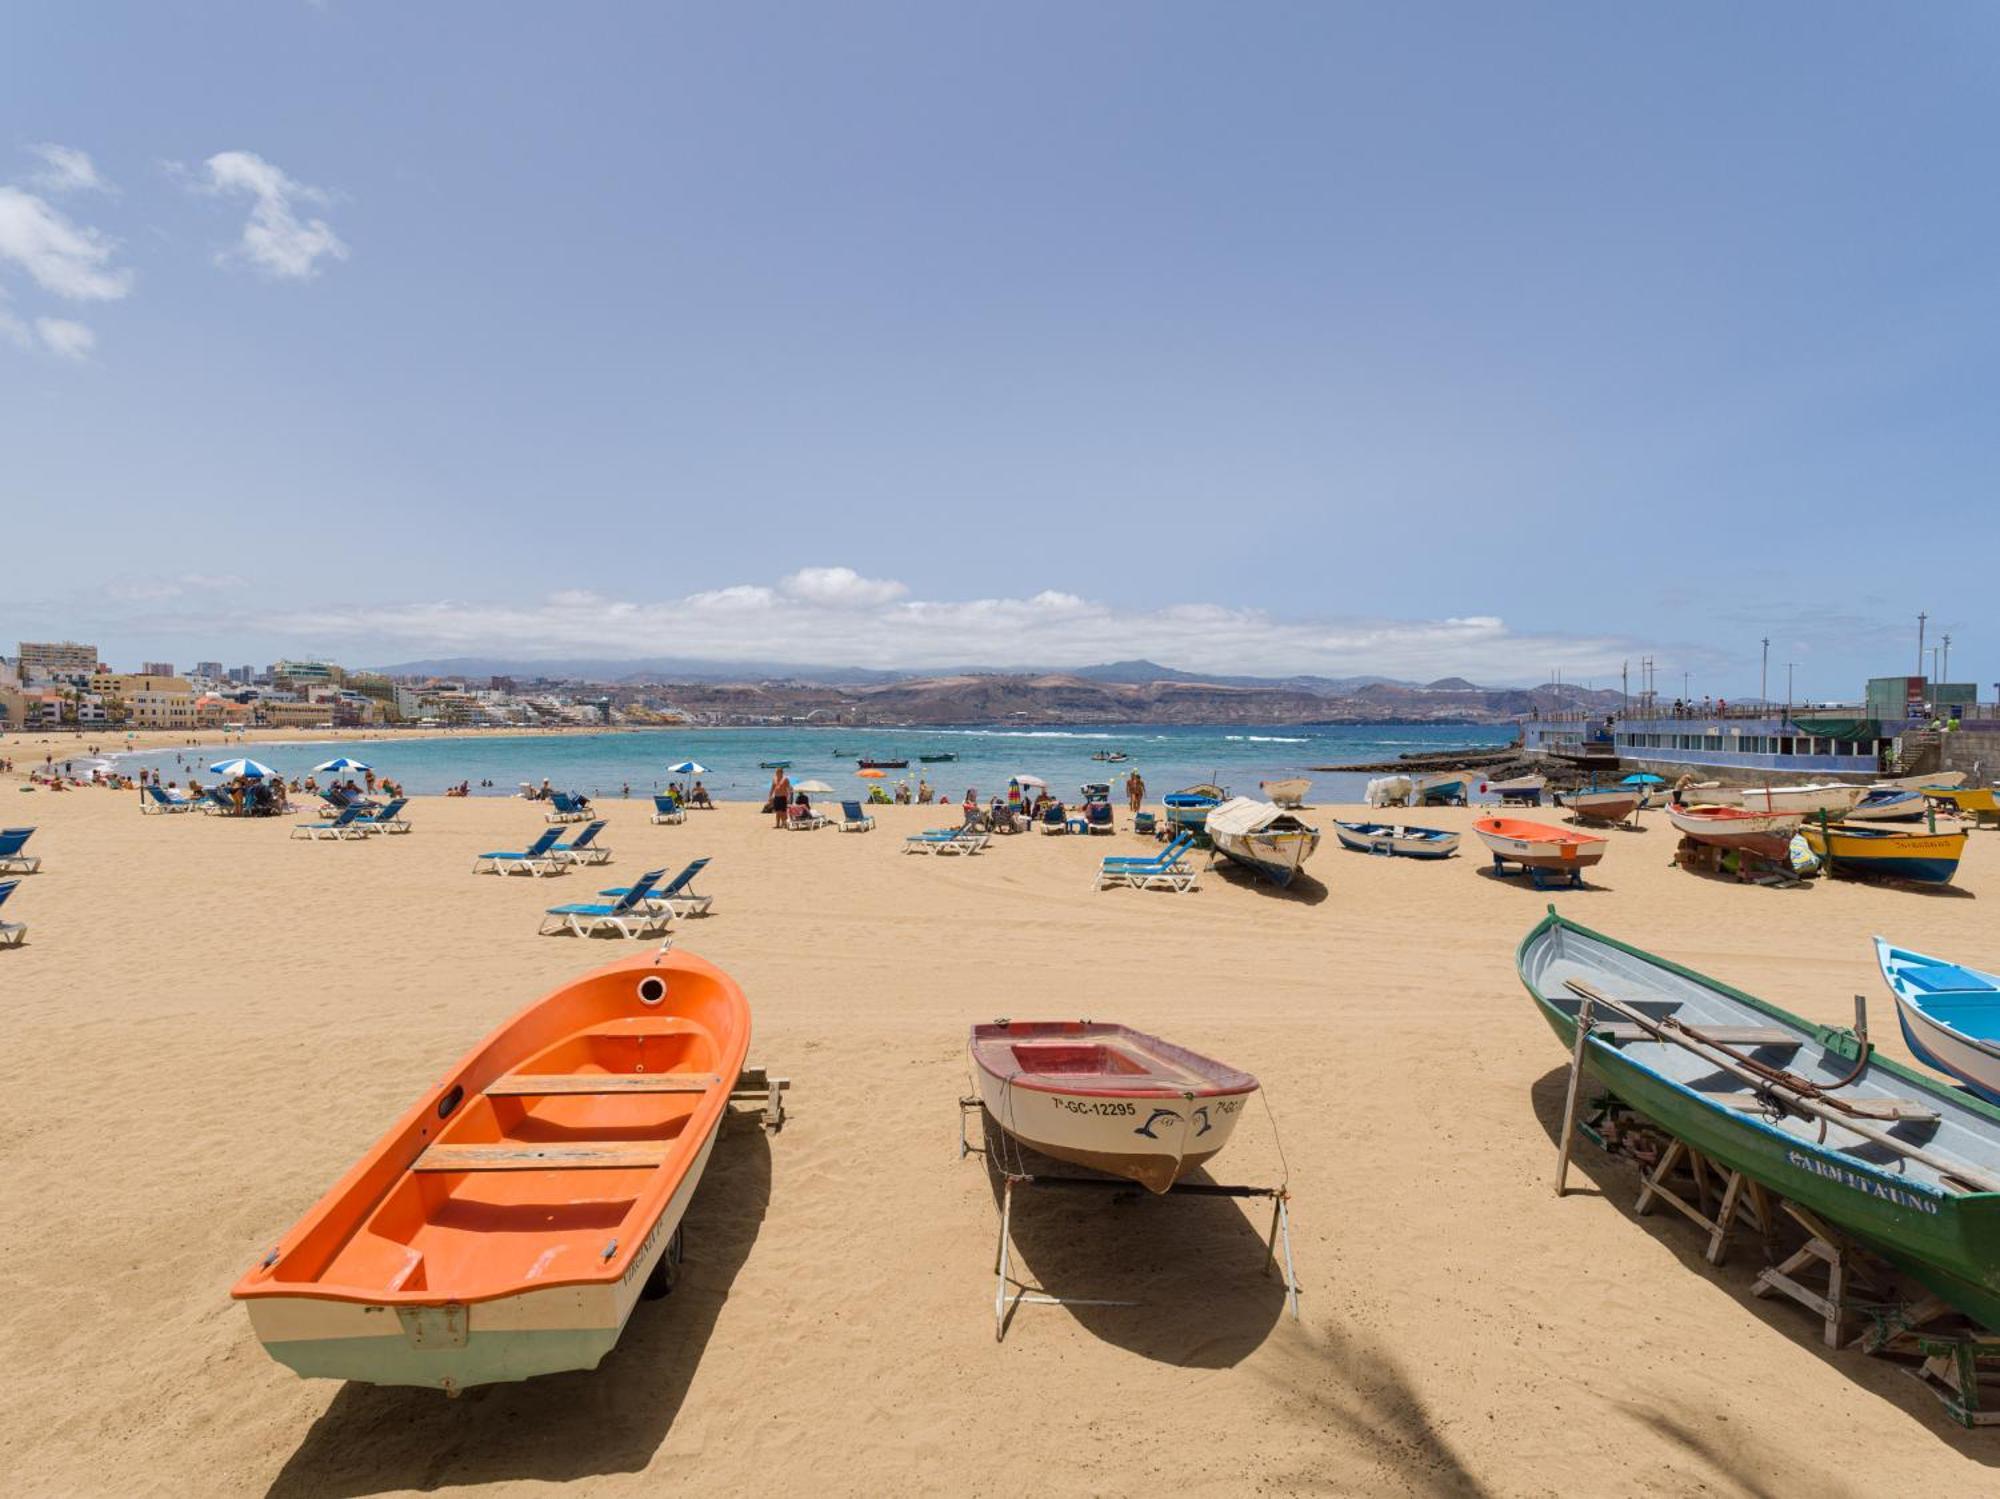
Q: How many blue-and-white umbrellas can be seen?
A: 3